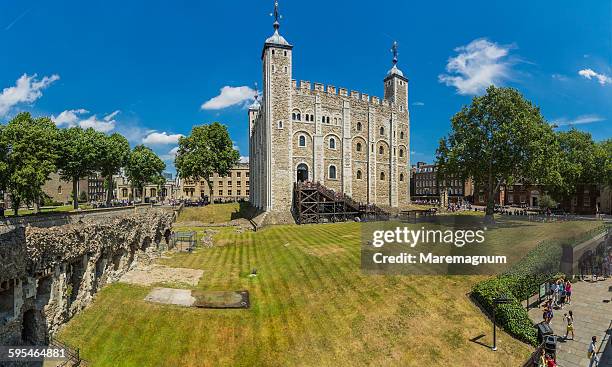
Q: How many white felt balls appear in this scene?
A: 0